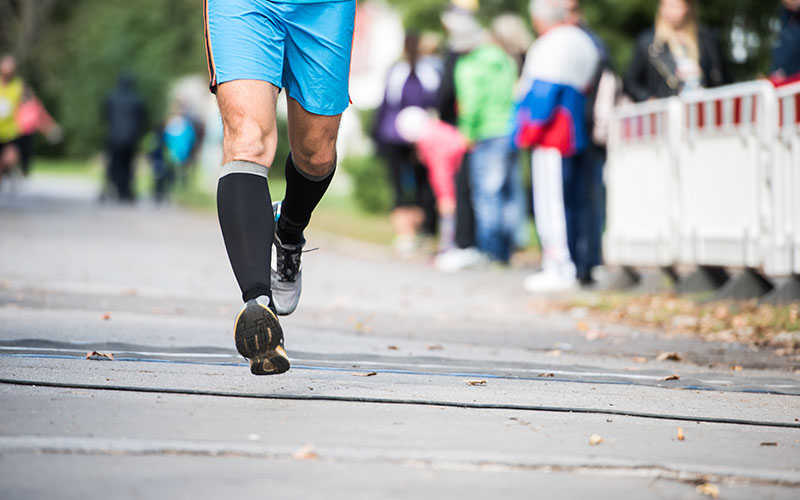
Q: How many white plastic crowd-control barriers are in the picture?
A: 3